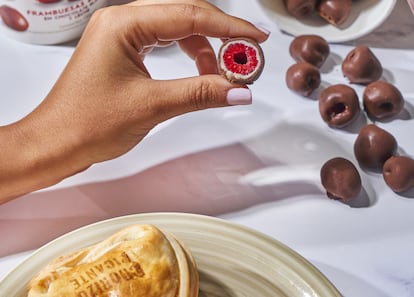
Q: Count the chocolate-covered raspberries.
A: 11